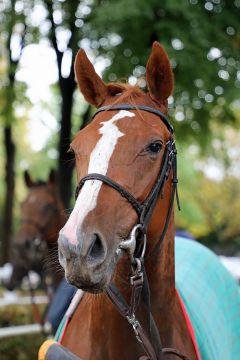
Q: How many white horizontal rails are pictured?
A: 2